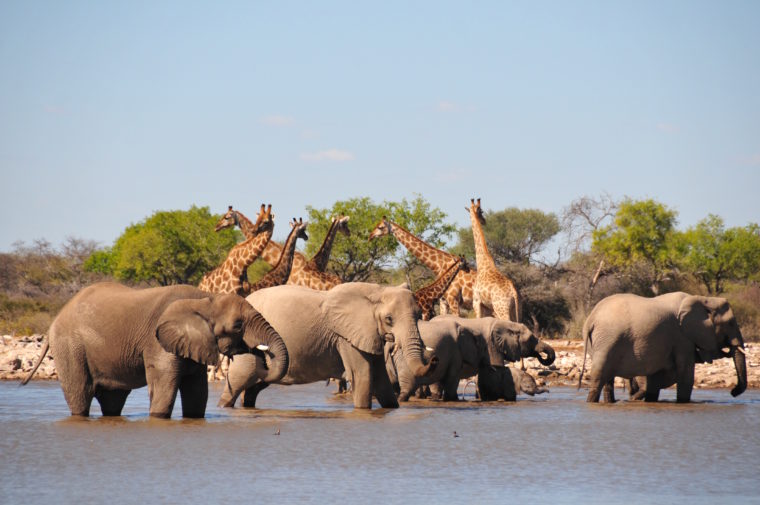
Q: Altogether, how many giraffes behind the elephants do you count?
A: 7